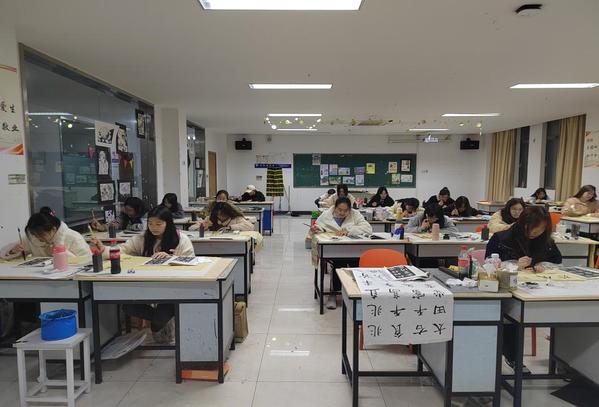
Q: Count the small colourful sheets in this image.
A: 14